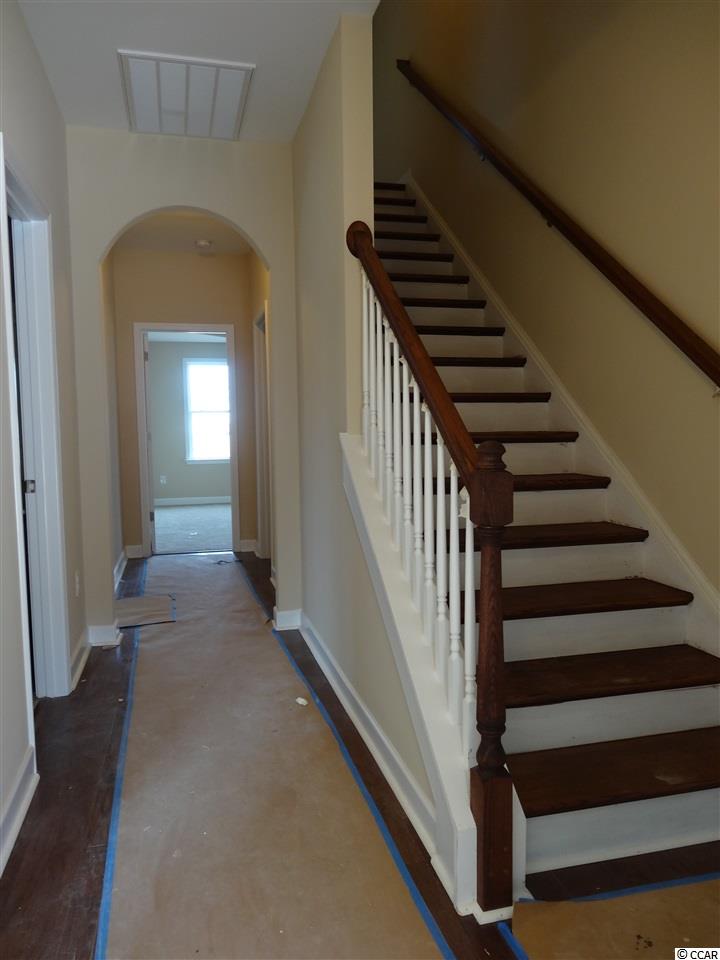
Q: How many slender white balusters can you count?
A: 11